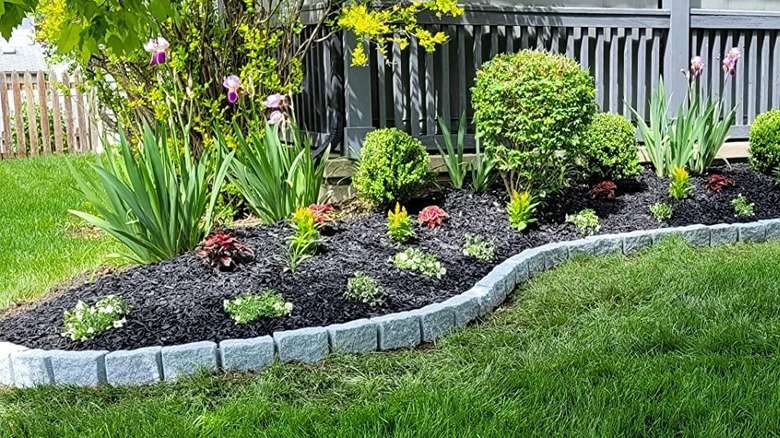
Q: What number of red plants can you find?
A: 5